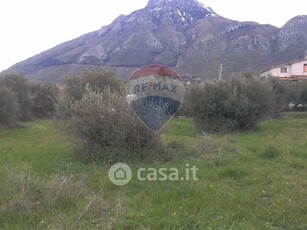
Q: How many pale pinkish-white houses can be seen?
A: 1